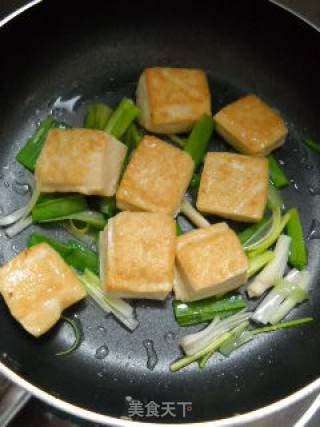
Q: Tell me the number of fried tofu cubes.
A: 8